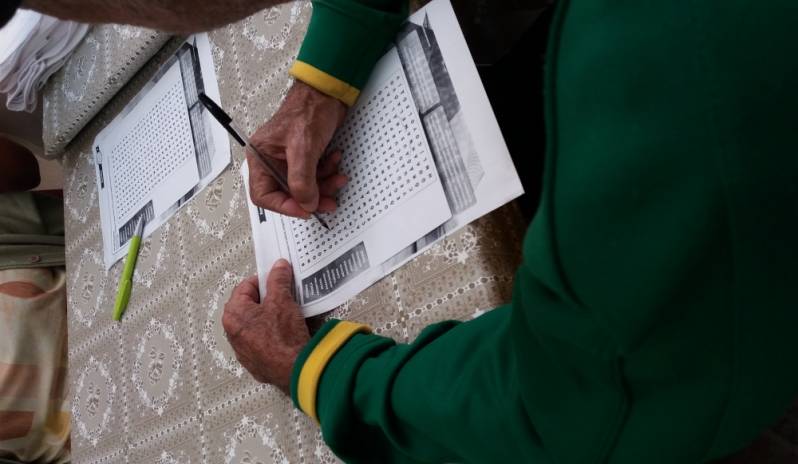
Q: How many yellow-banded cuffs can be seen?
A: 2